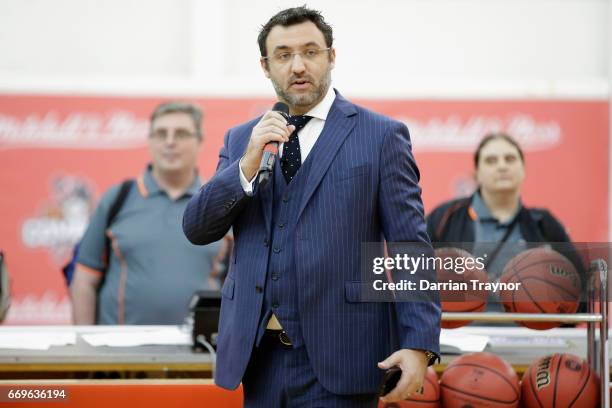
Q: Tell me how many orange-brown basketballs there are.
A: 5